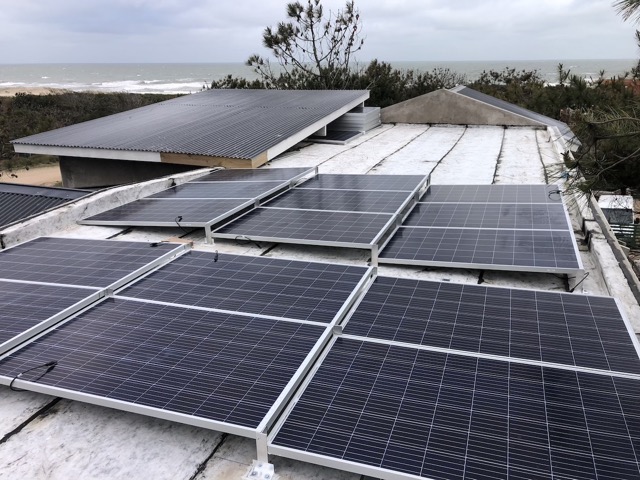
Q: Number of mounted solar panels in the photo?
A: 15